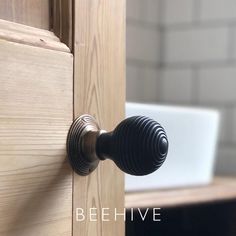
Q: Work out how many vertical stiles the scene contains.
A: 1